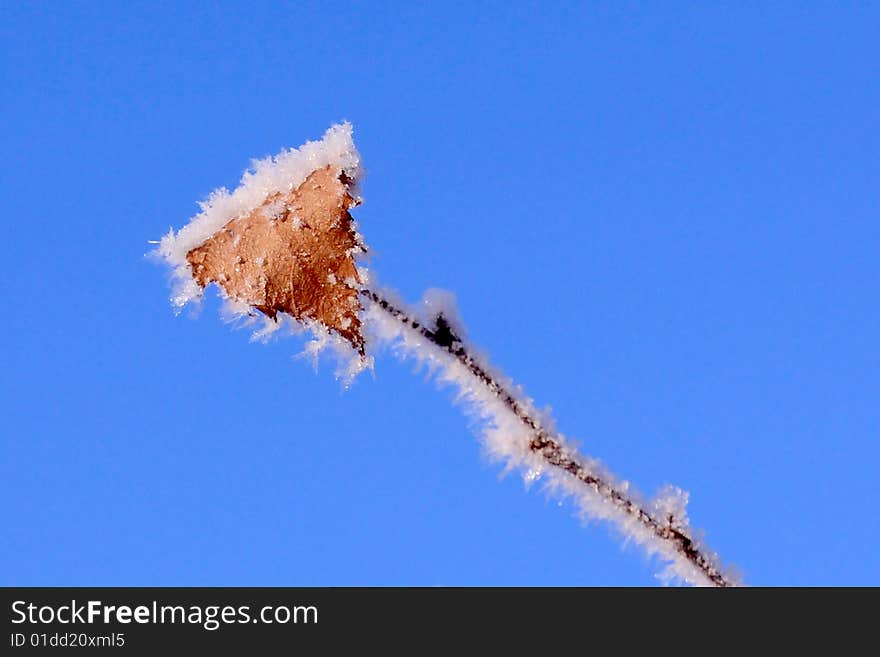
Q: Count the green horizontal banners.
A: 0